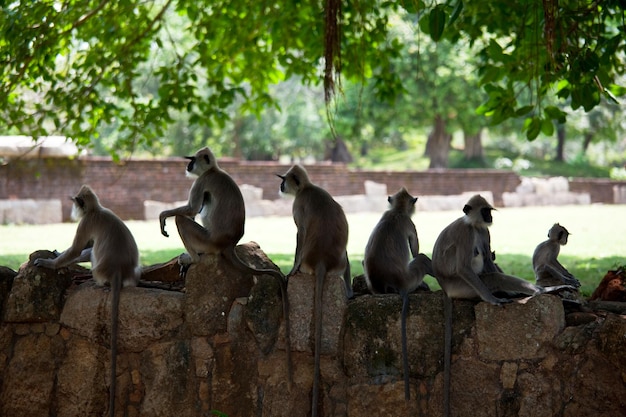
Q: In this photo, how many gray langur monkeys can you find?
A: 6